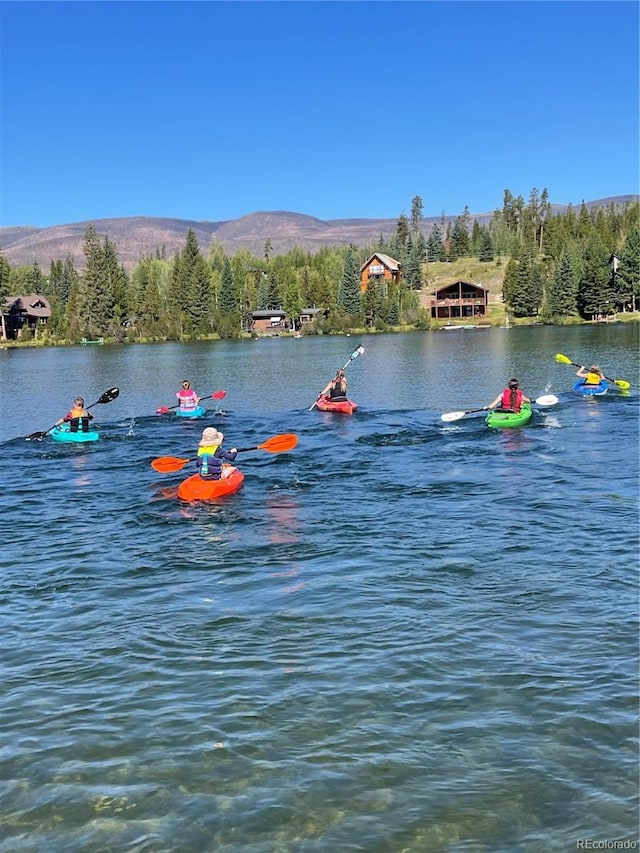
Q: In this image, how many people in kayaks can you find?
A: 6